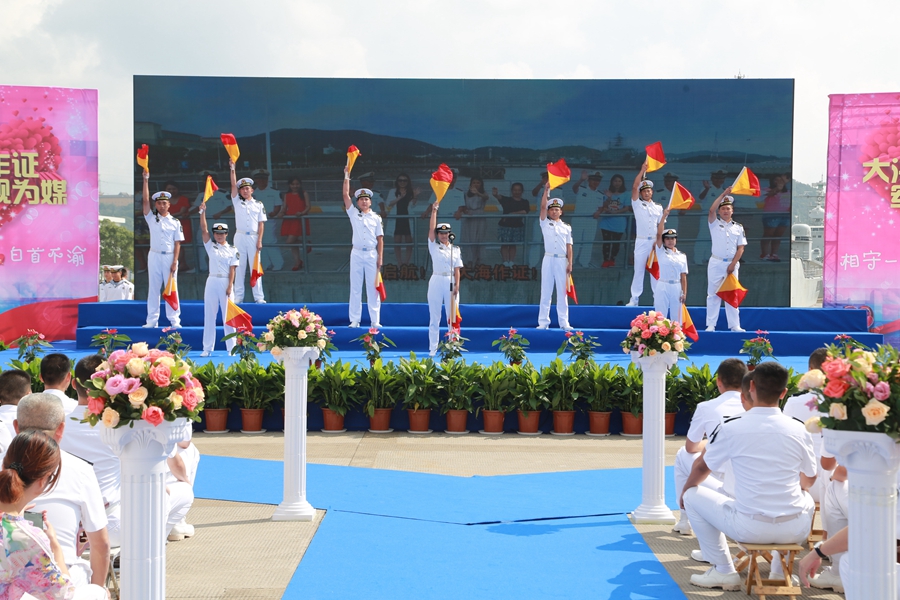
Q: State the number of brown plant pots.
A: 13